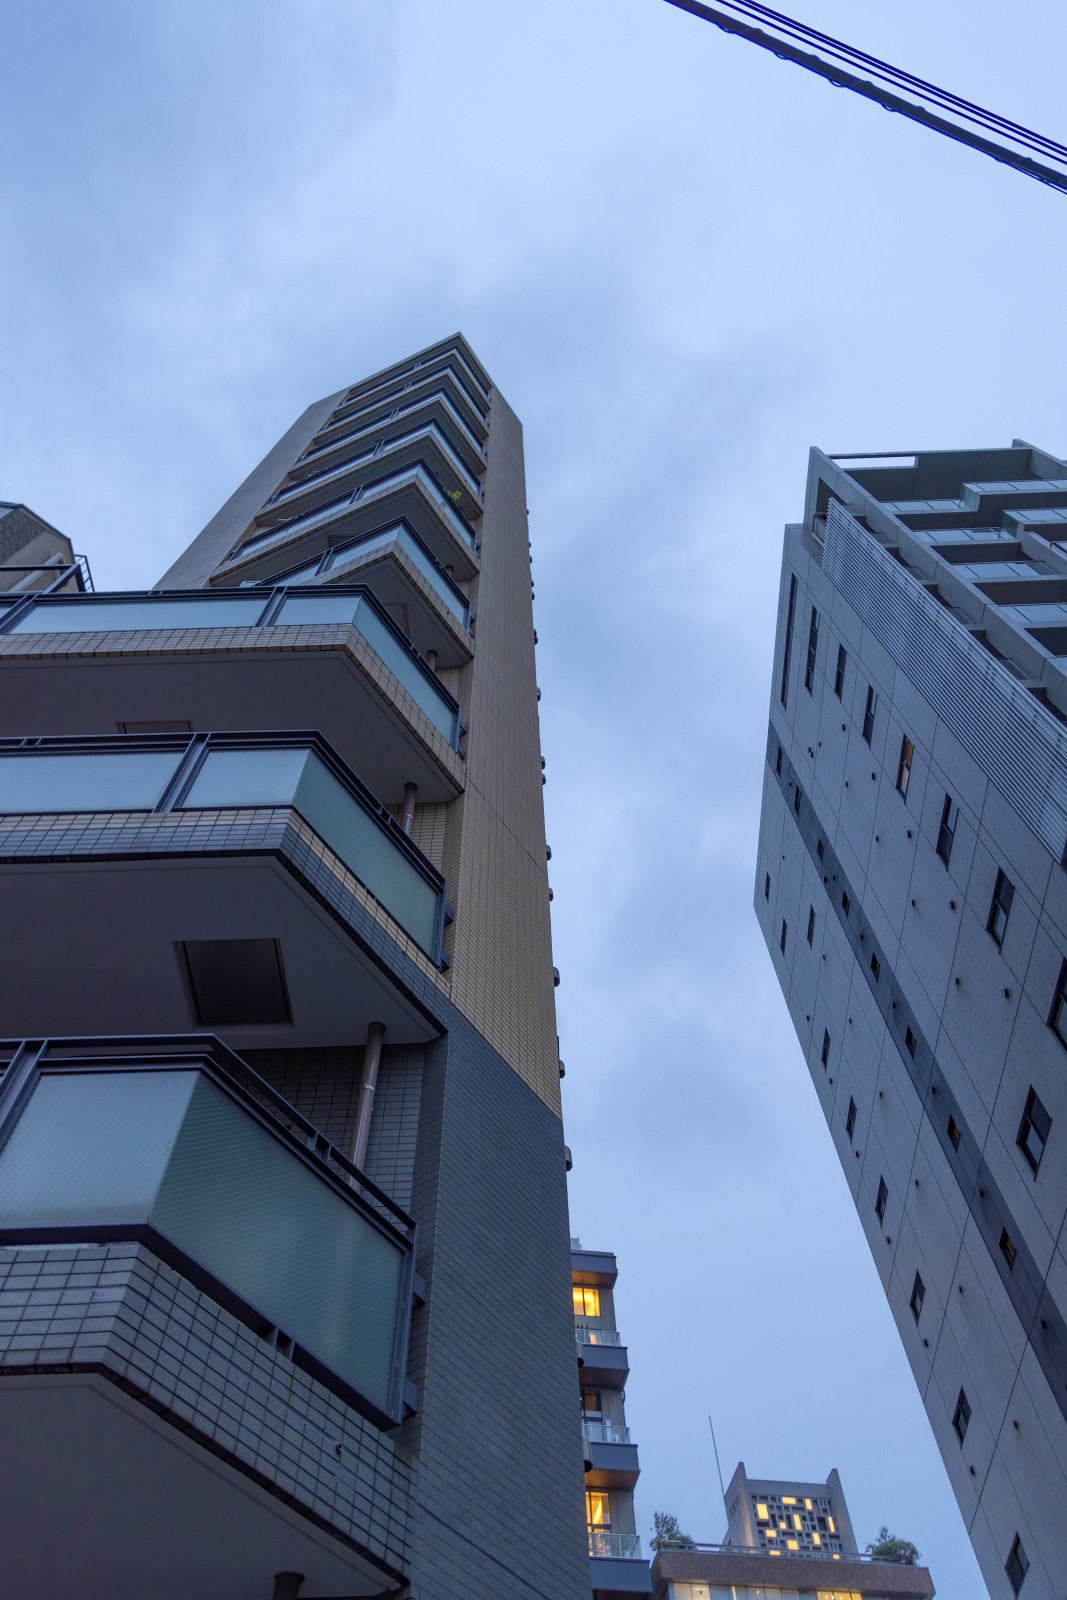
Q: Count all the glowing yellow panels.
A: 11